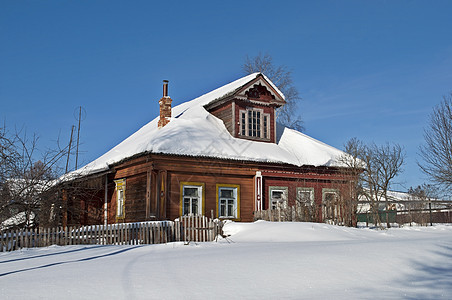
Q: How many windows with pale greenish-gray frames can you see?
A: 3